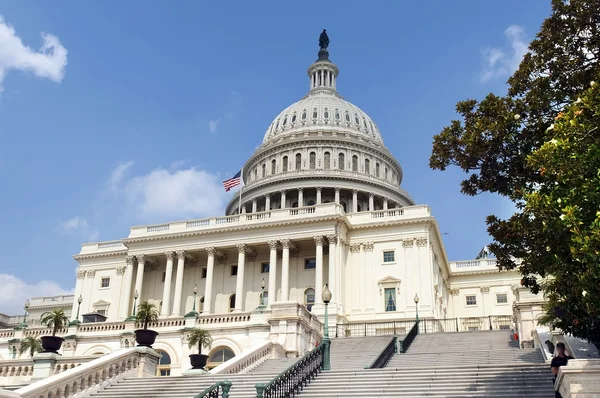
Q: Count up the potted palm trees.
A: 4